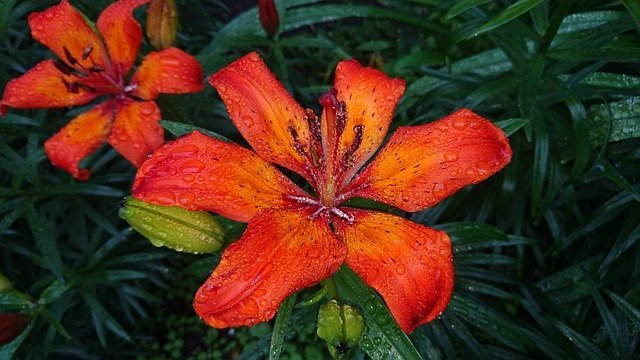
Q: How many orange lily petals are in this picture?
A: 12